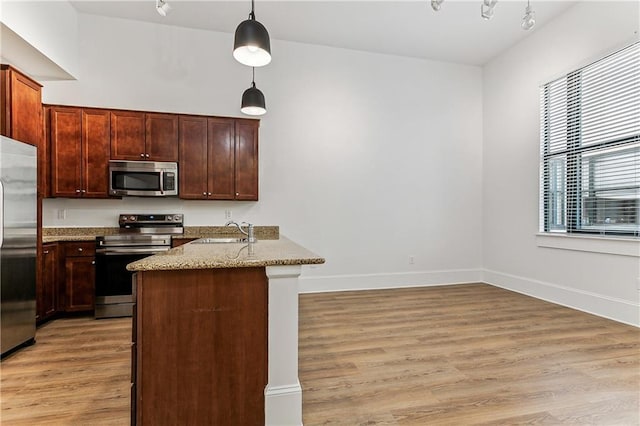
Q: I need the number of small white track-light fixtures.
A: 4